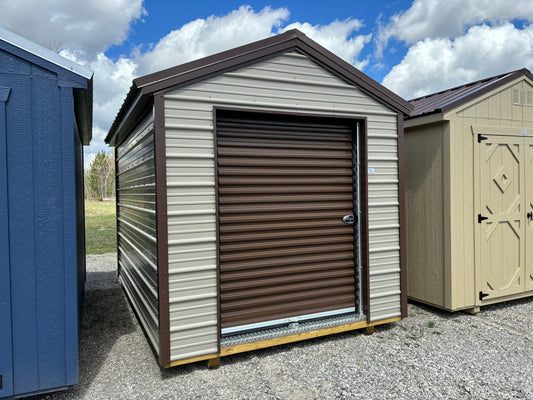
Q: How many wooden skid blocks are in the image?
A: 3